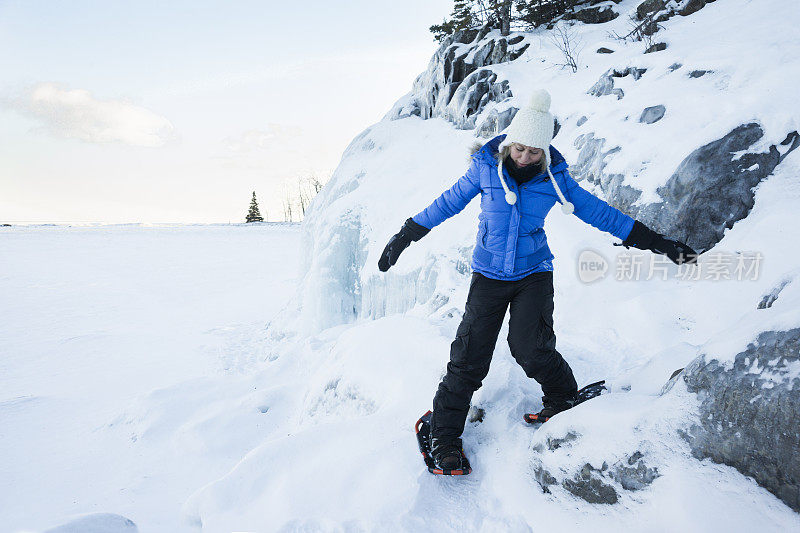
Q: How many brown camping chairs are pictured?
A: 0